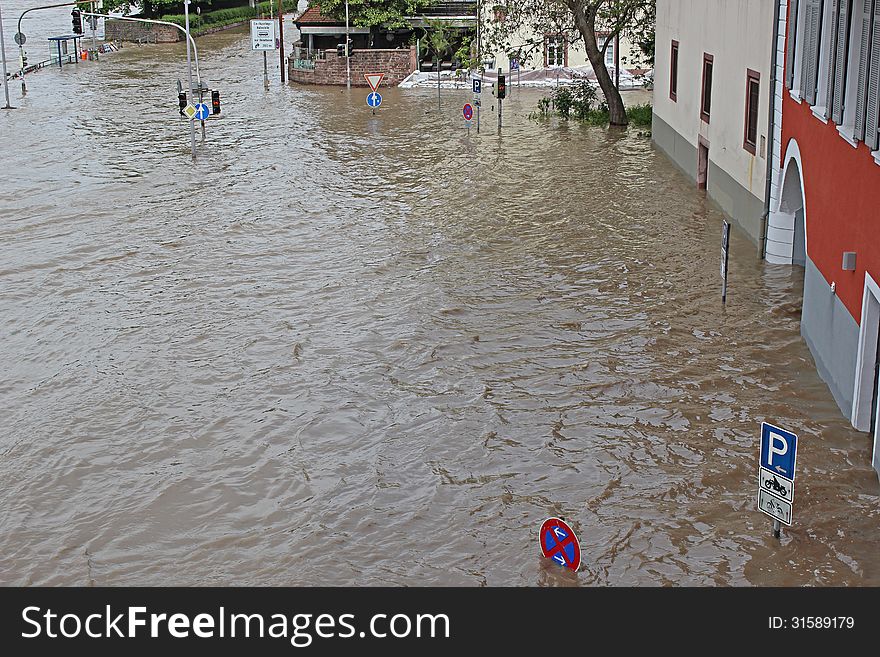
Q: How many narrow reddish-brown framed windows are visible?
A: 3